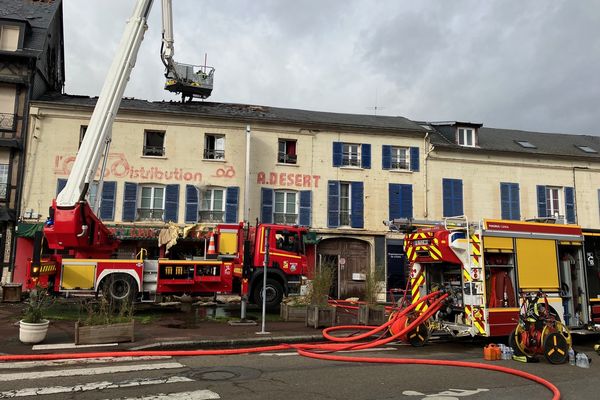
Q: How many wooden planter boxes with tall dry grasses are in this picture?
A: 3